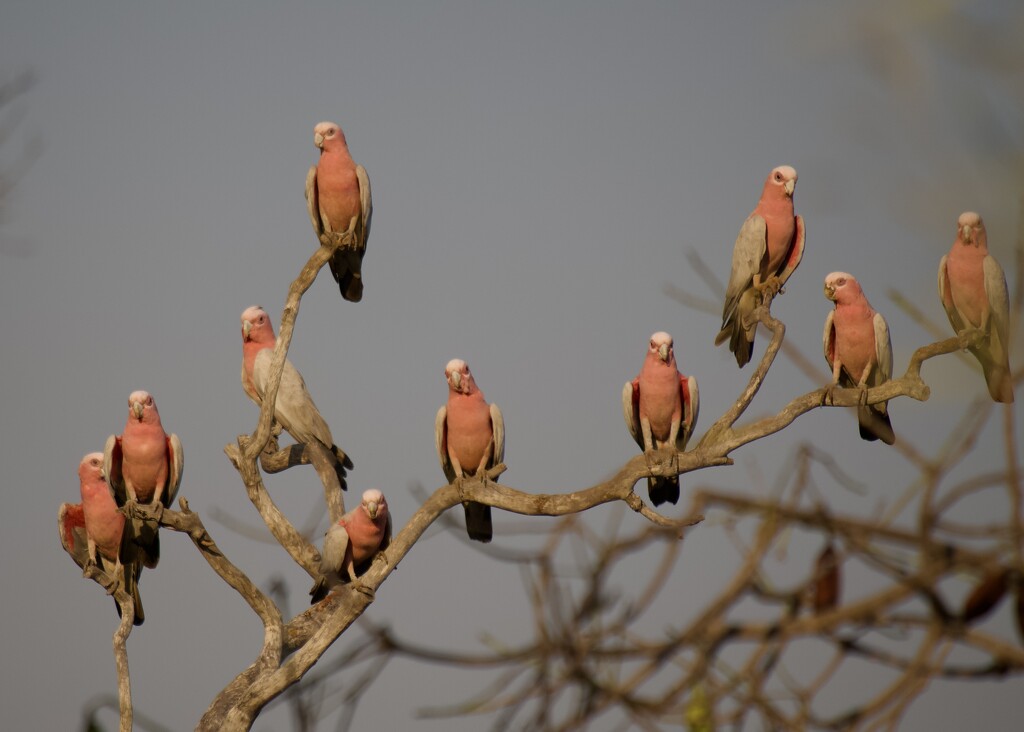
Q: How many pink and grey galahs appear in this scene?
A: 10